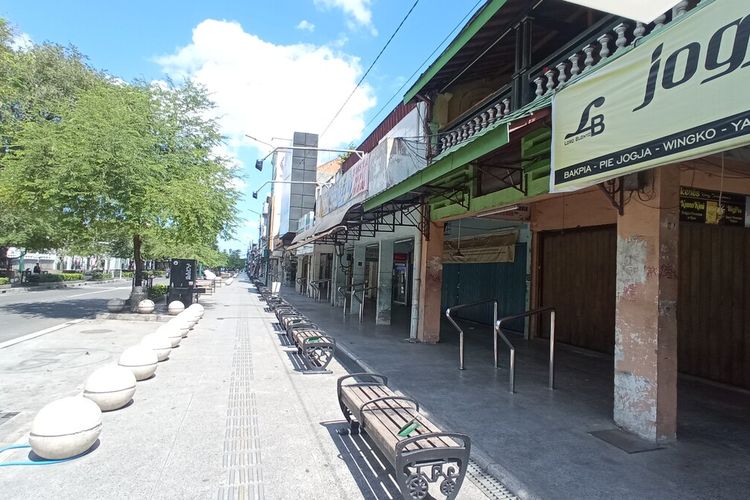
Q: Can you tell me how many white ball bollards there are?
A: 12